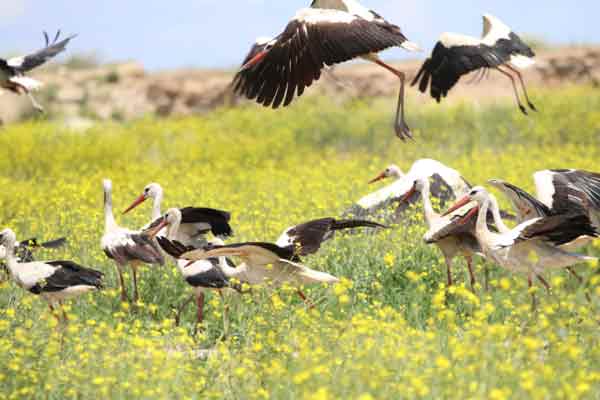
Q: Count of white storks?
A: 13